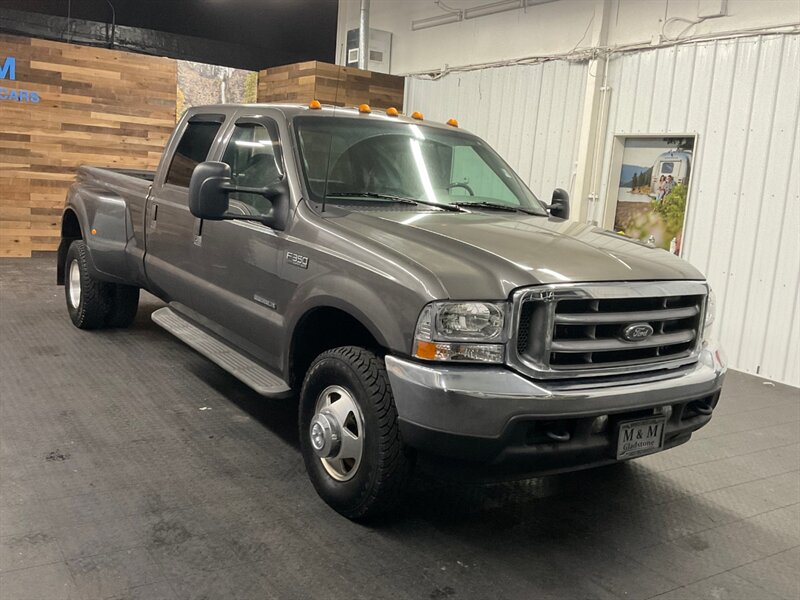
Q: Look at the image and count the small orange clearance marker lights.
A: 5